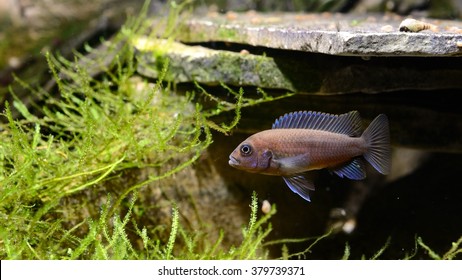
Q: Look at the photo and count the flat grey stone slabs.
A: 2